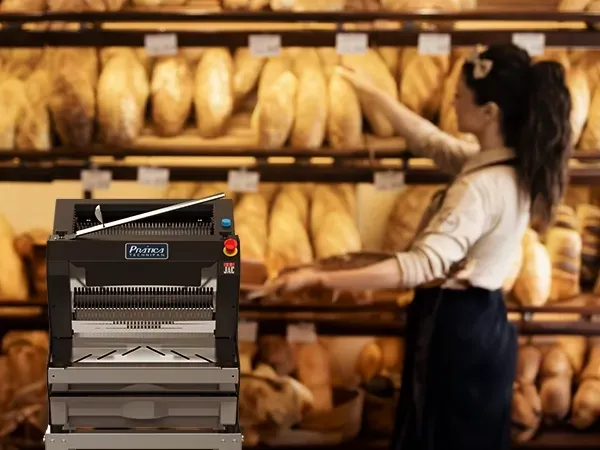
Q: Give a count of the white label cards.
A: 11